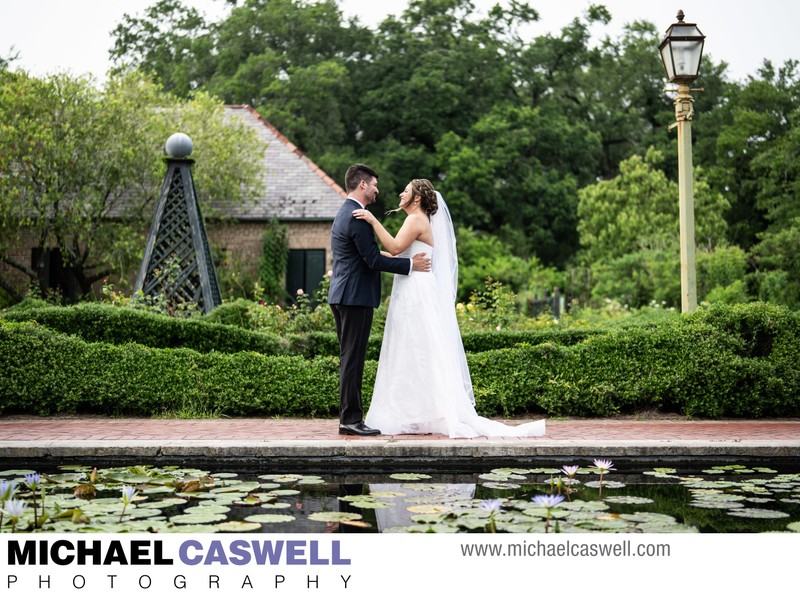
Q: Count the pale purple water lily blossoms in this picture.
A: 8